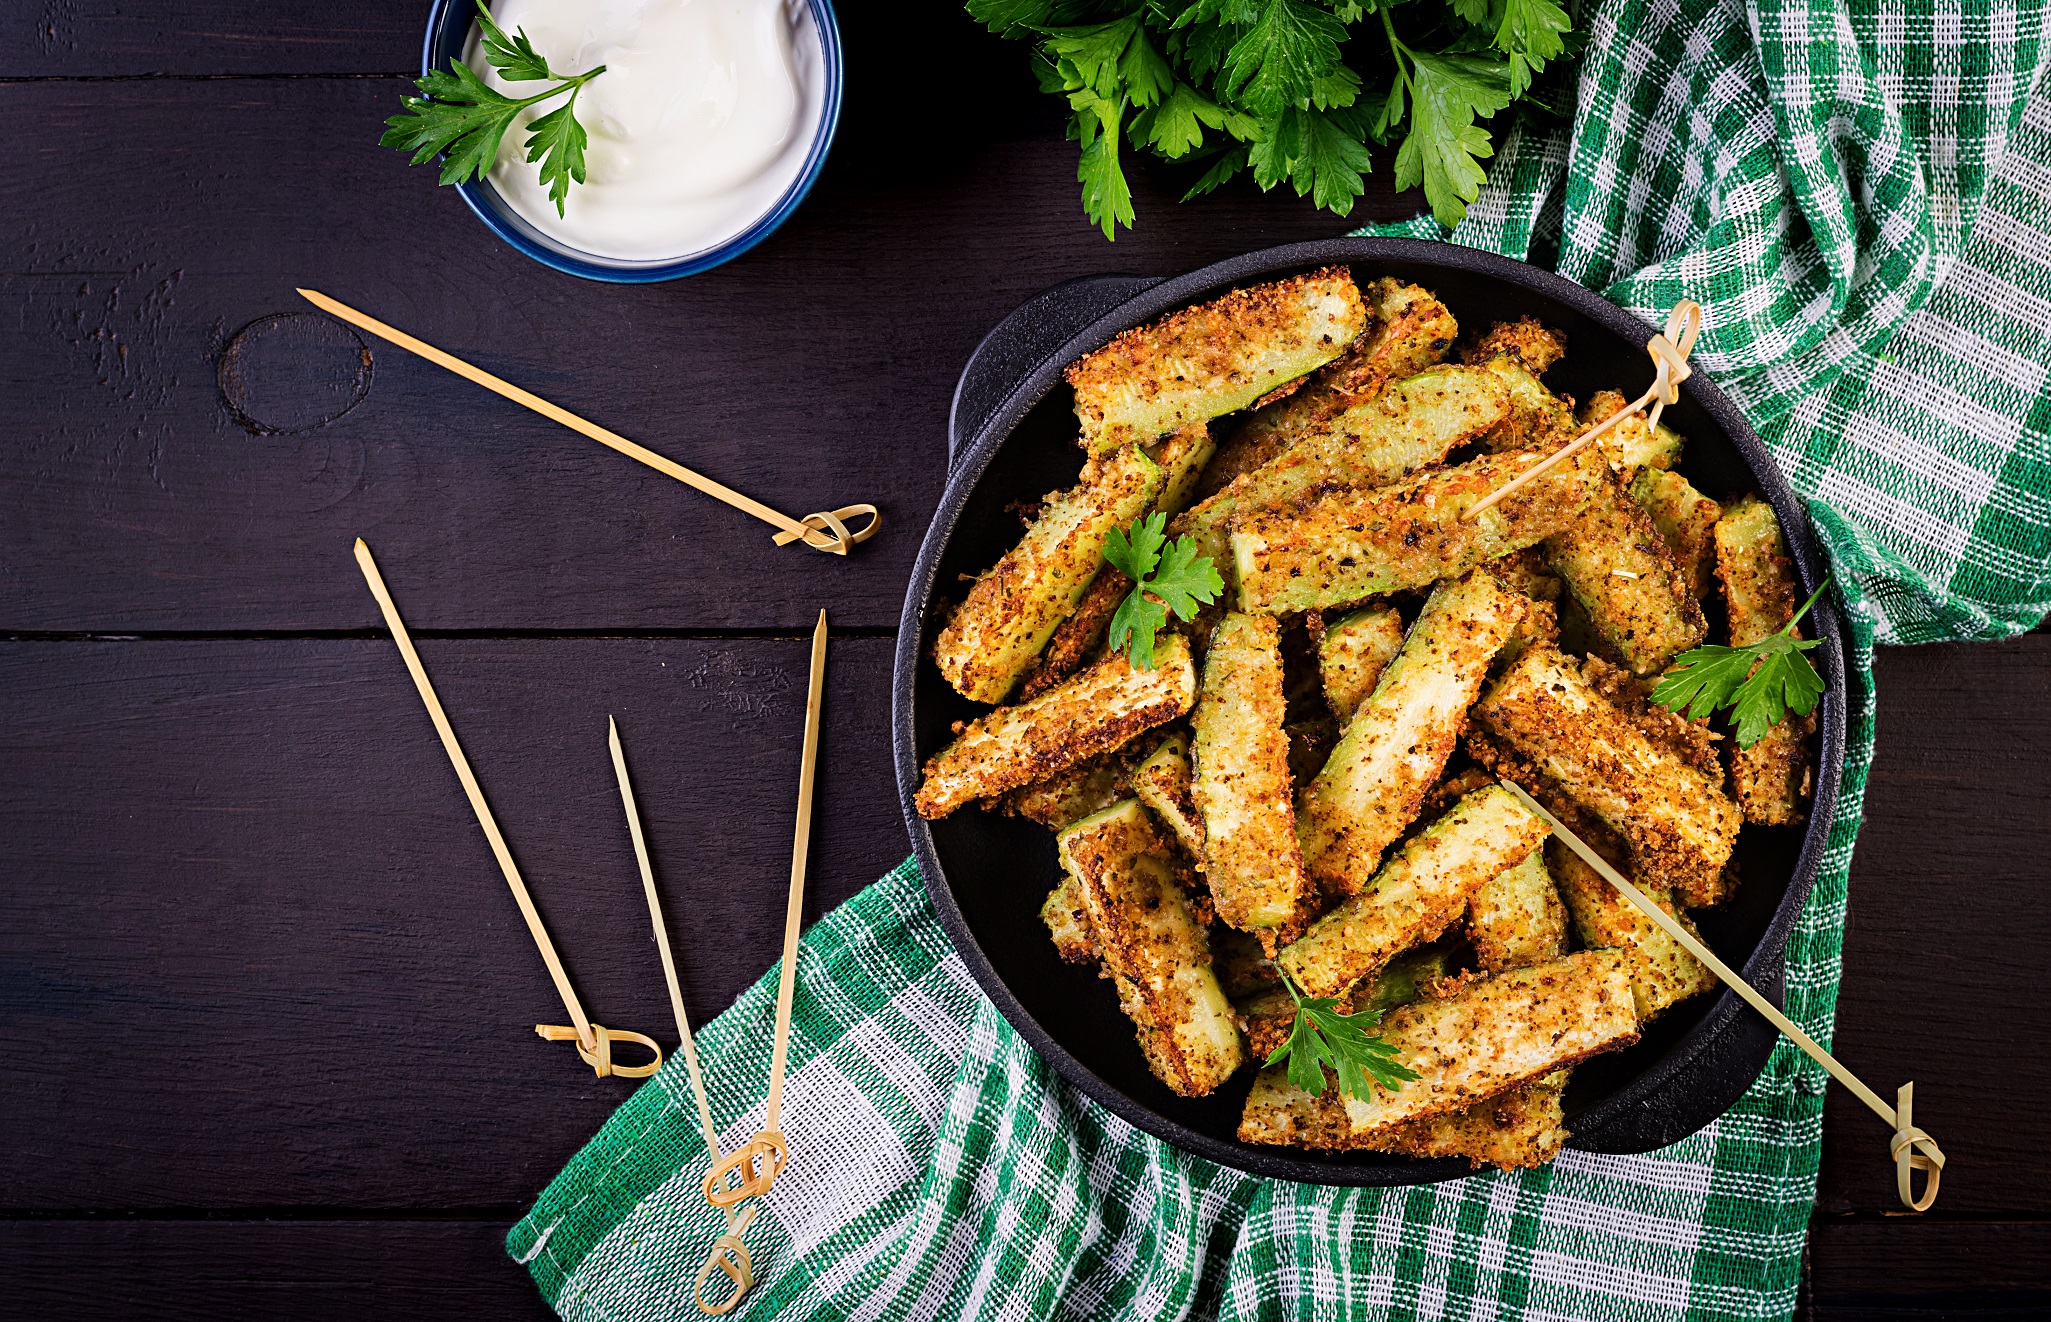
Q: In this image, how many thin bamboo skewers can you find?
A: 6